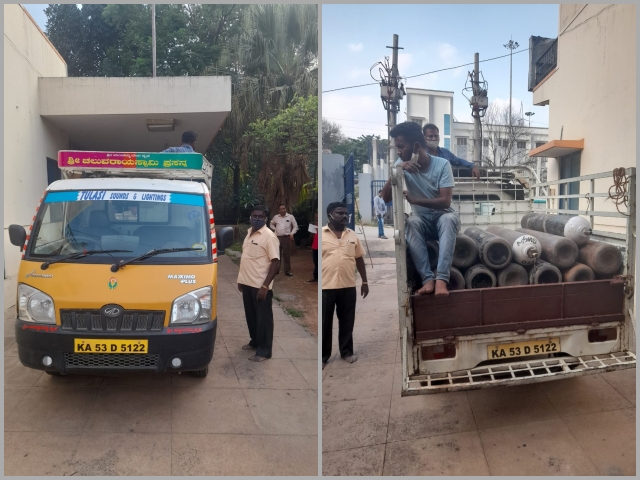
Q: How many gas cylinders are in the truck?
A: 12